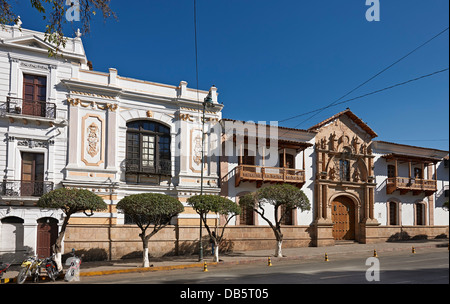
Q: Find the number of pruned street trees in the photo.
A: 4